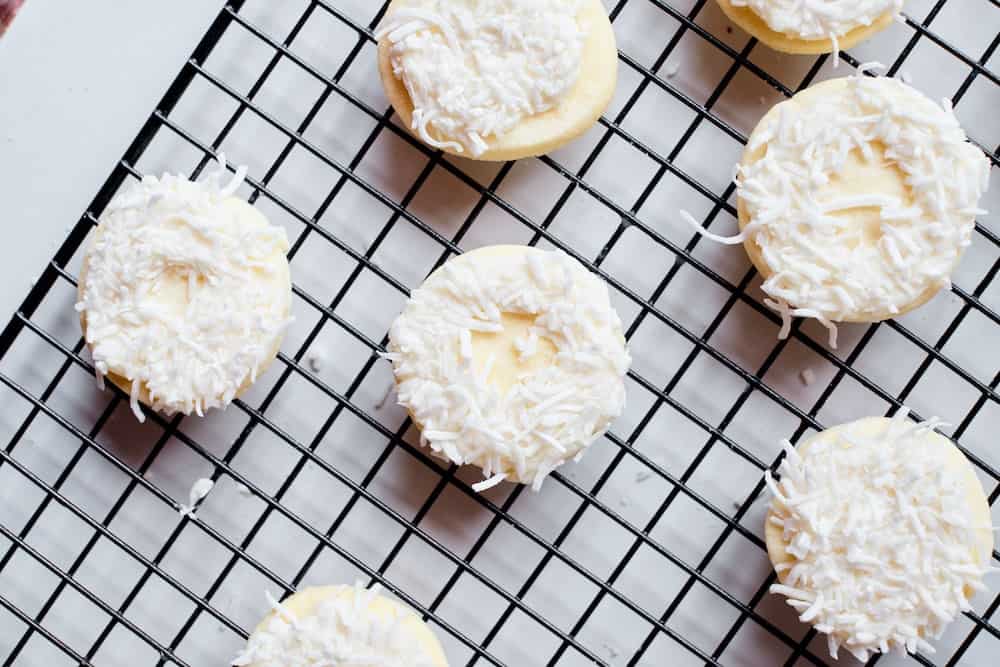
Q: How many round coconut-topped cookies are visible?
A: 7